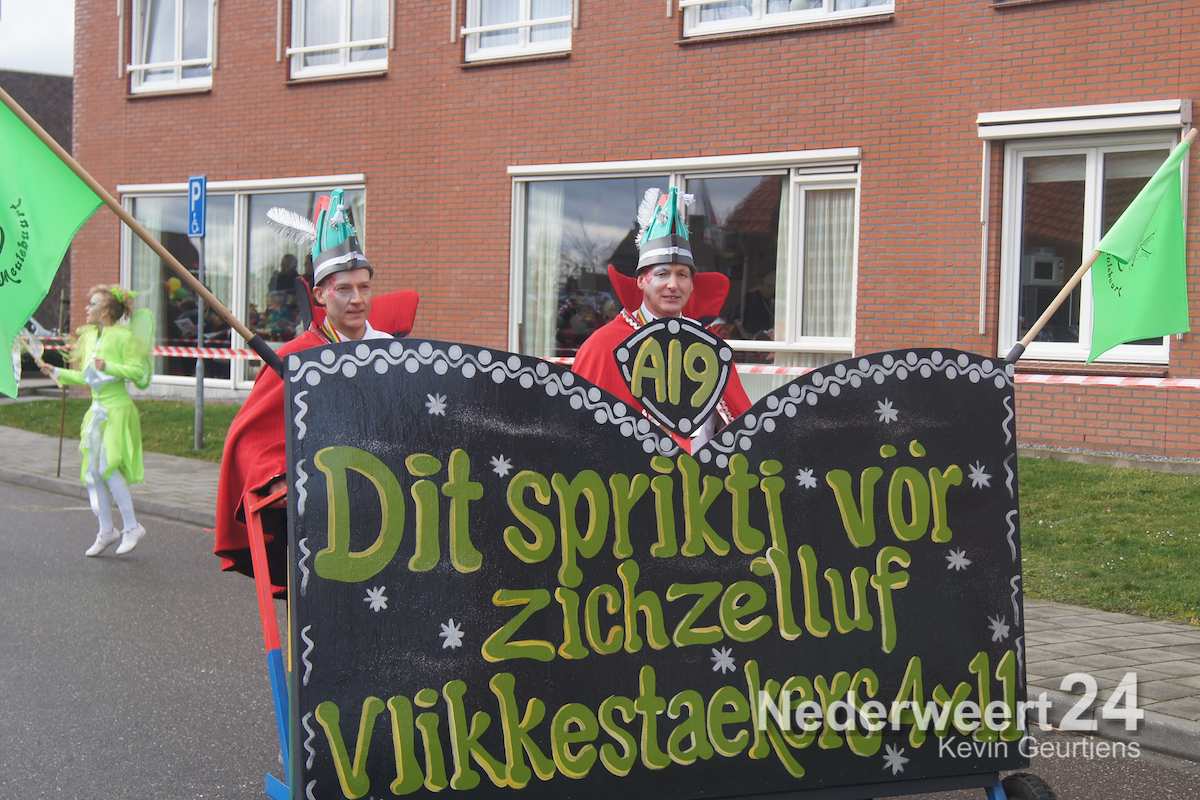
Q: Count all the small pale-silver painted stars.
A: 11